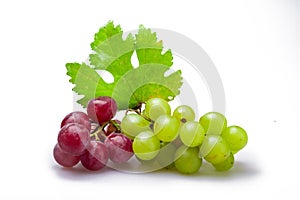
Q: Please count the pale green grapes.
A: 12